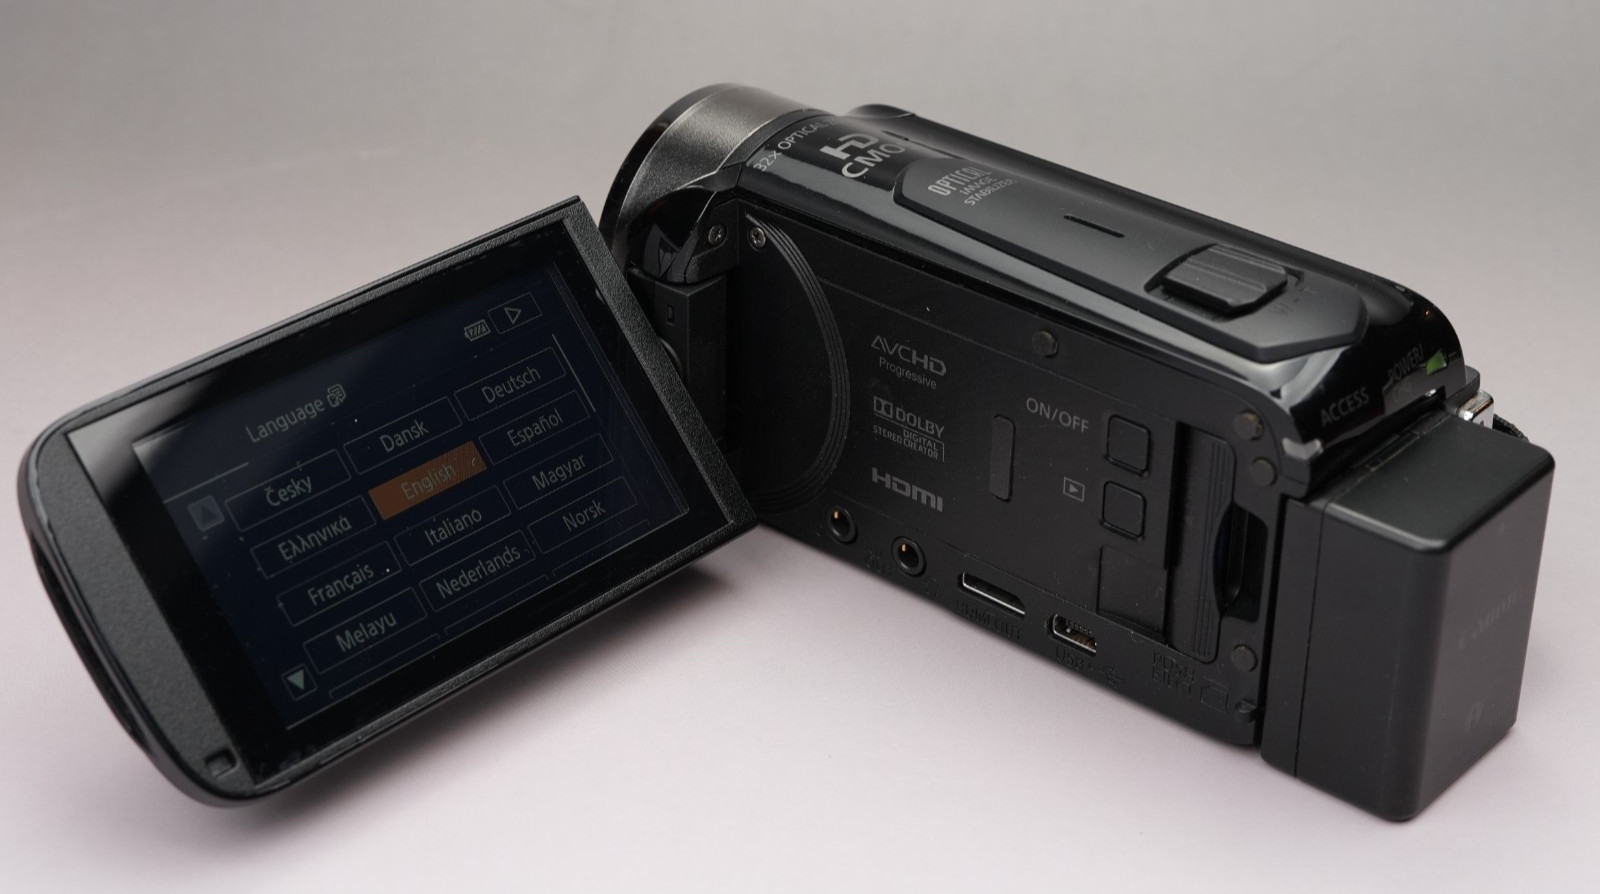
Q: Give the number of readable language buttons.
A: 12